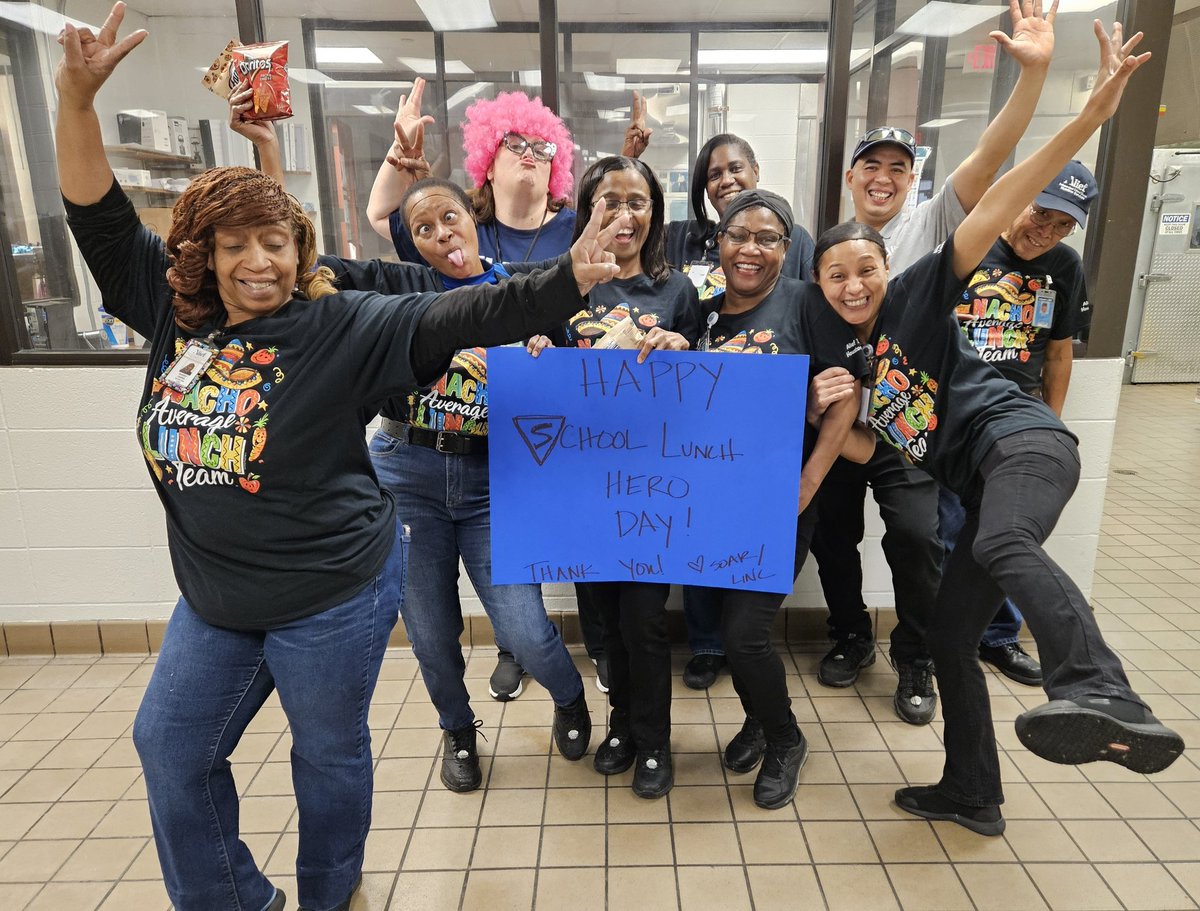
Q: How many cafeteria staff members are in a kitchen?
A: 9